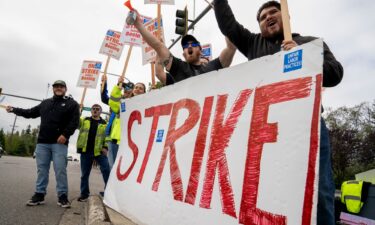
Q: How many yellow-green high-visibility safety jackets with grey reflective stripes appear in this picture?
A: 3